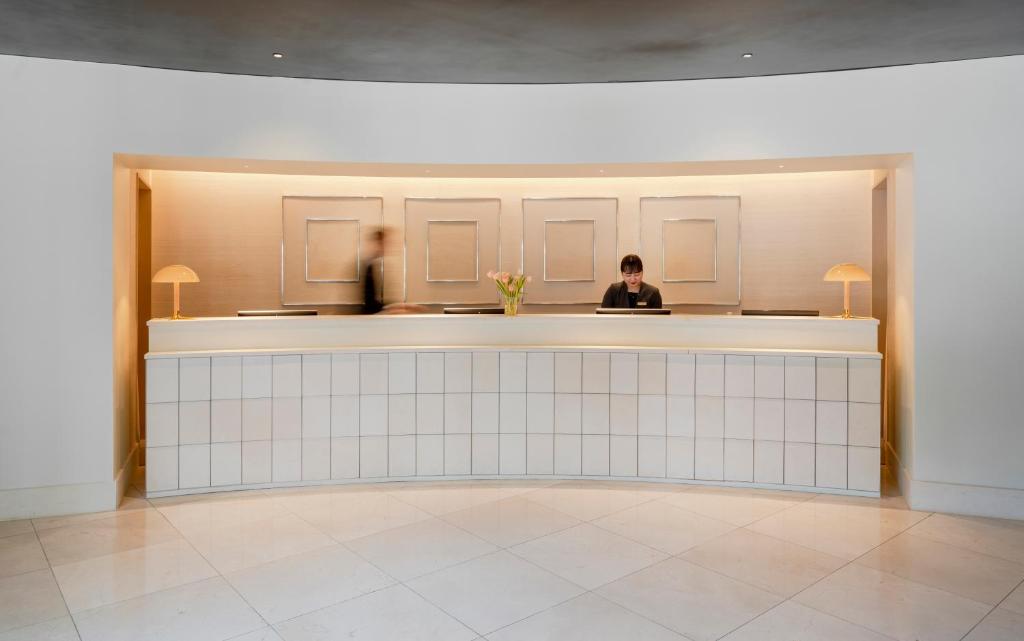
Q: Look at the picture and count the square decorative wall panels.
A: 4